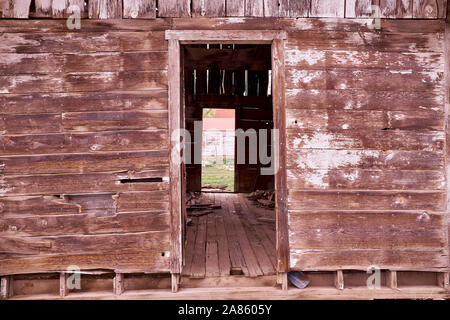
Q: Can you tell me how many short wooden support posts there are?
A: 8